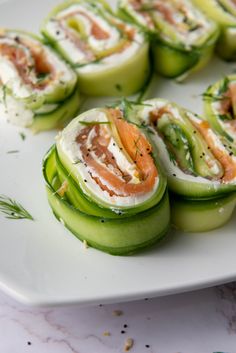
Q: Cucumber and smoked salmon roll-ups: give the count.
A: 7